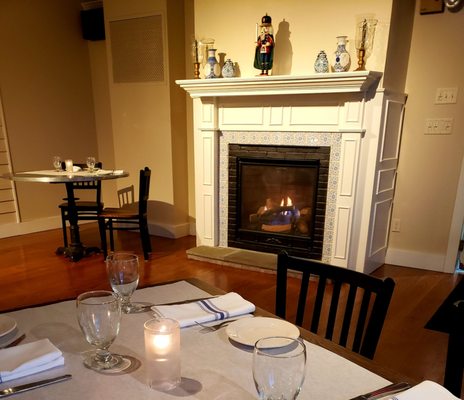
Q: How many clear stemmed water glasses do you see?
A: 5